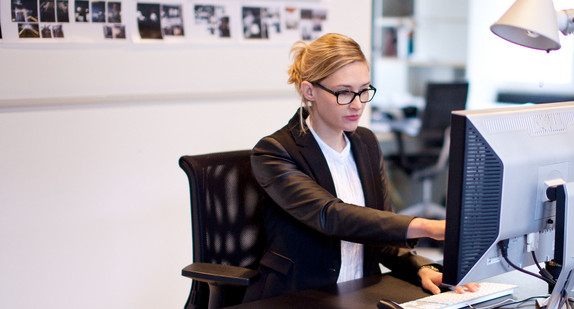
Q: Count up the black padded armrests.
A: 1